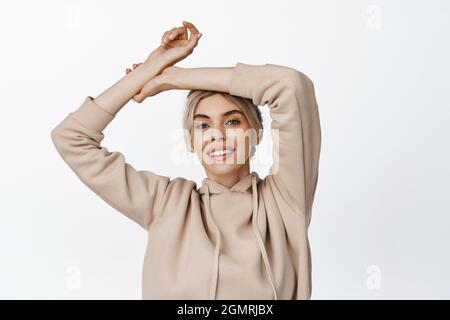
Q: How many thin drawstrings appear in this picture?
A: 2